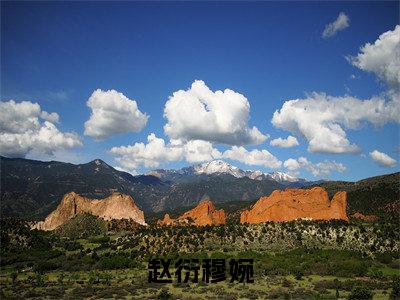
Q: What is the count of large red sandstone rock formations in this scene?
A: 3